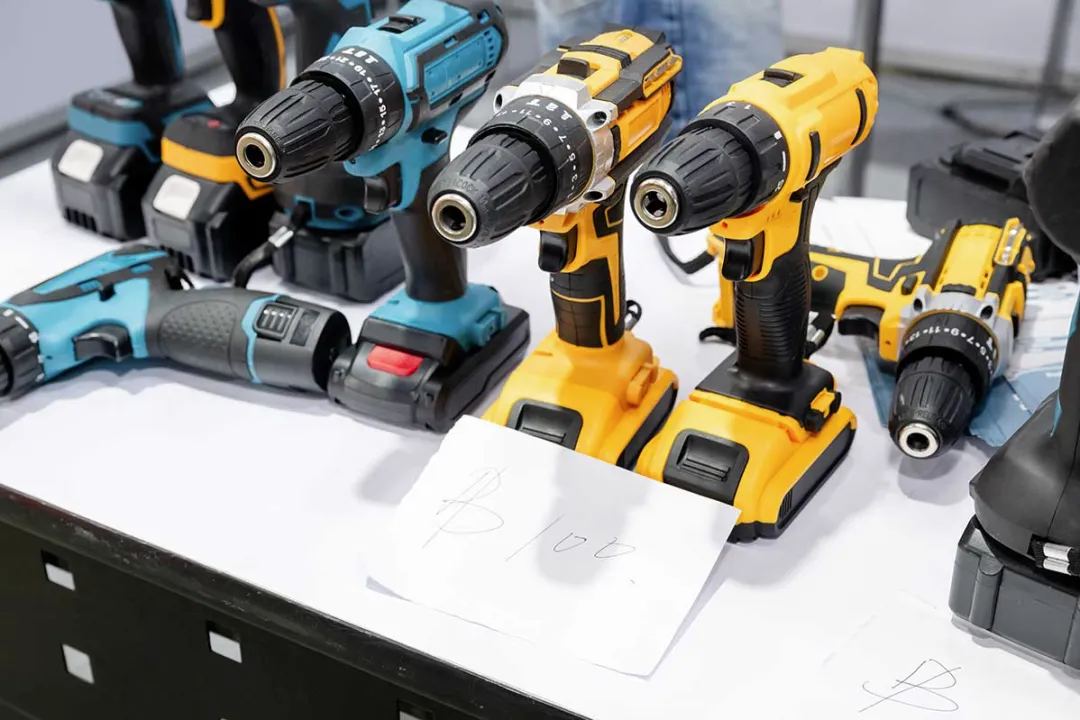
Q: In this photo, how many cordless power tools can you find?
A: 9